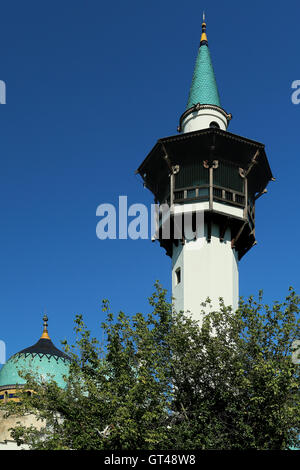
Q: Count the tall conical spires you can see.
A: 1